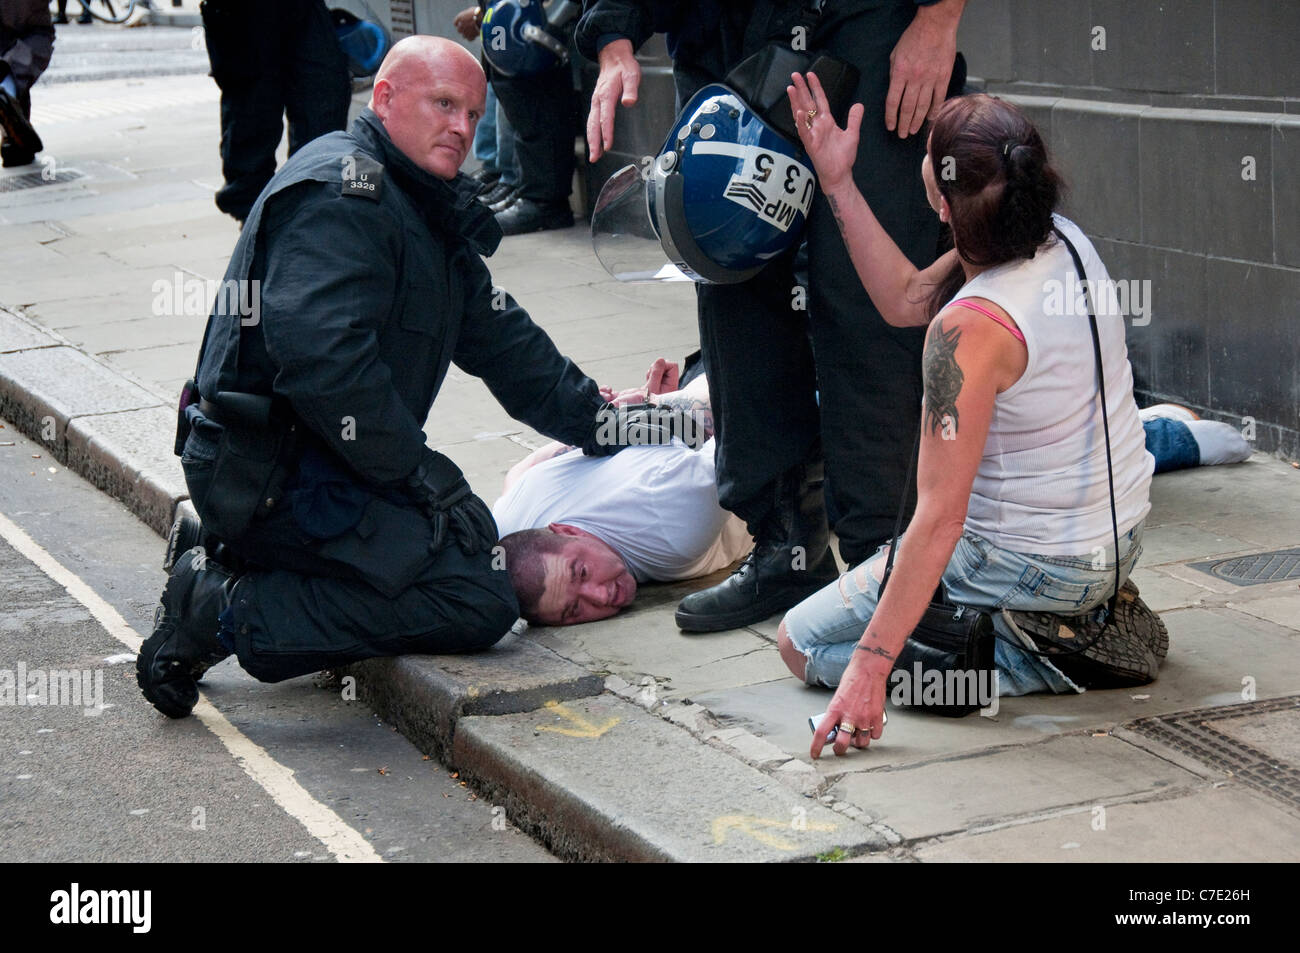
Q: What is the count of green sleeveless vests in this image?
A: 0